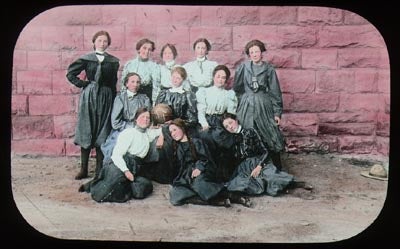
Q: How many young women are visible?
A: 11